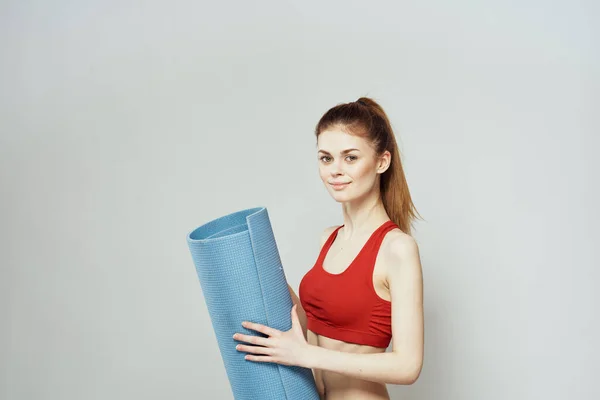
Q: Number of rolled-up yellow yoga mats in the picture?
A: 0